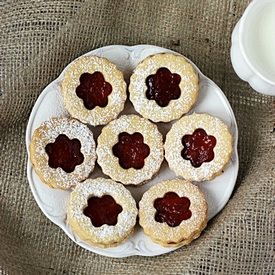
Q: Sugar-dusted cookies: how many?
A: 7